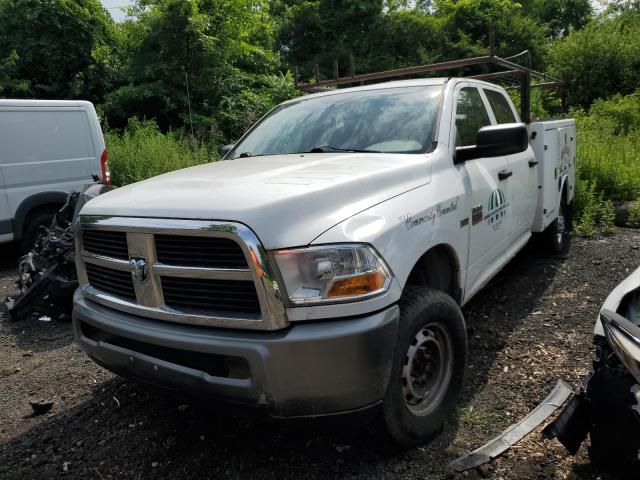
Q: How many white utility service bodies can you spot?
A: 1